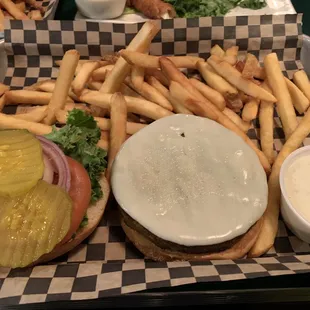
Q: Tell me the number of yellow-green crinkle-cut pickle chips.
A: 2